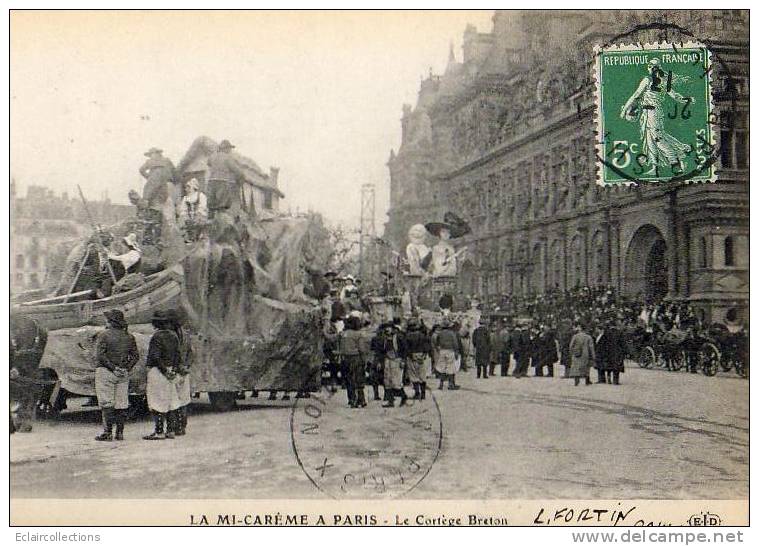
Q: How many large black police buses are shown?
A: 0